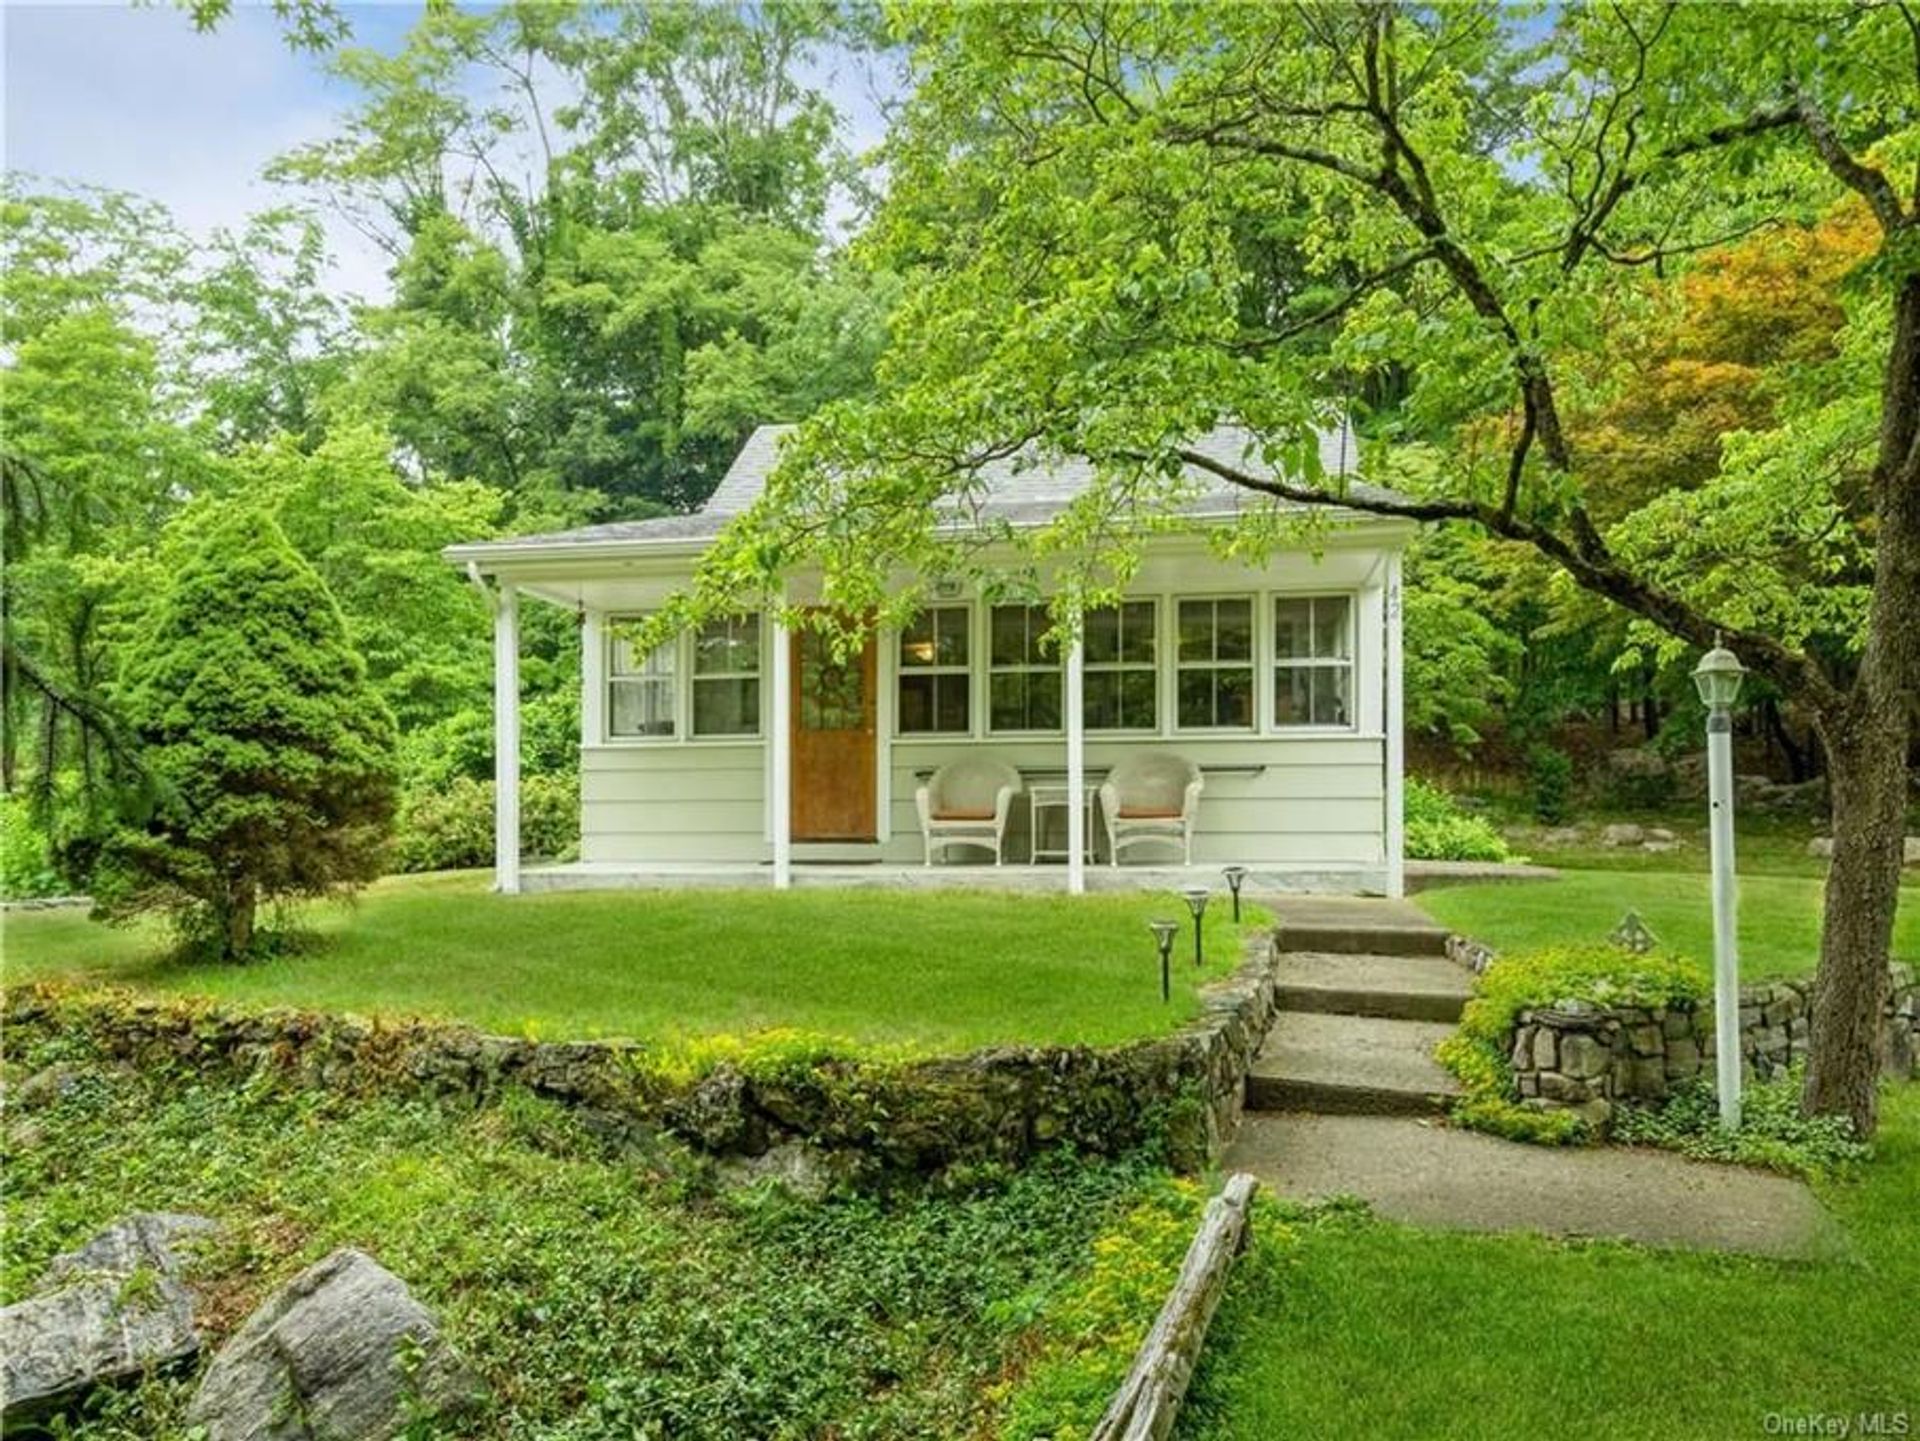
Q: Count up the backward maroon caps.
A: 0